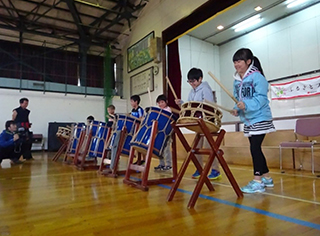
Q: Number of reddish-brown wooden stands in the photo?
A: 6